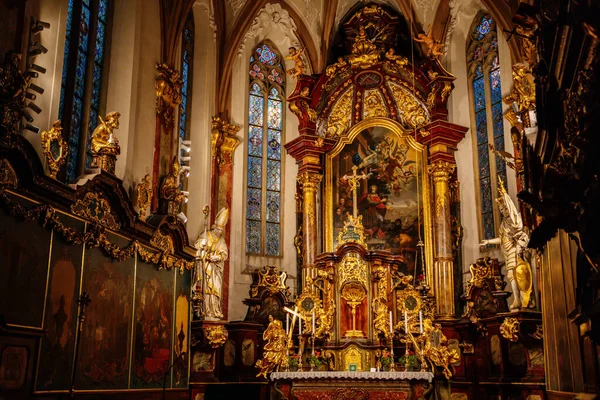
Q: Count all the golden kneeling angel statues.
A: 2